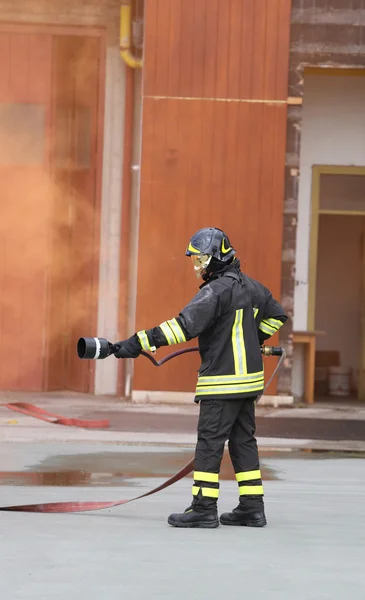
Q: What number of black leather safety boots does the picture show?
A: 2